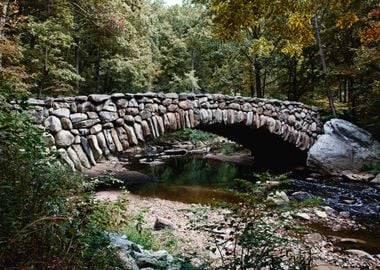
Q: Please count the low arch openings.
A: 1